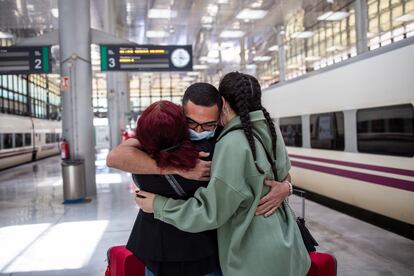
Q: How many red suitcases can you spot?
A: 2